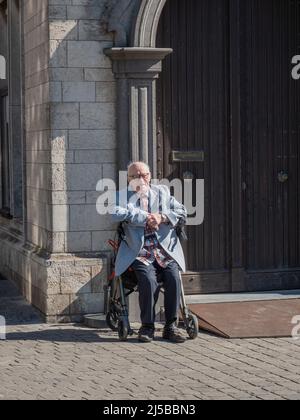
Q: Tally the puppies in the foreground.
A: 0